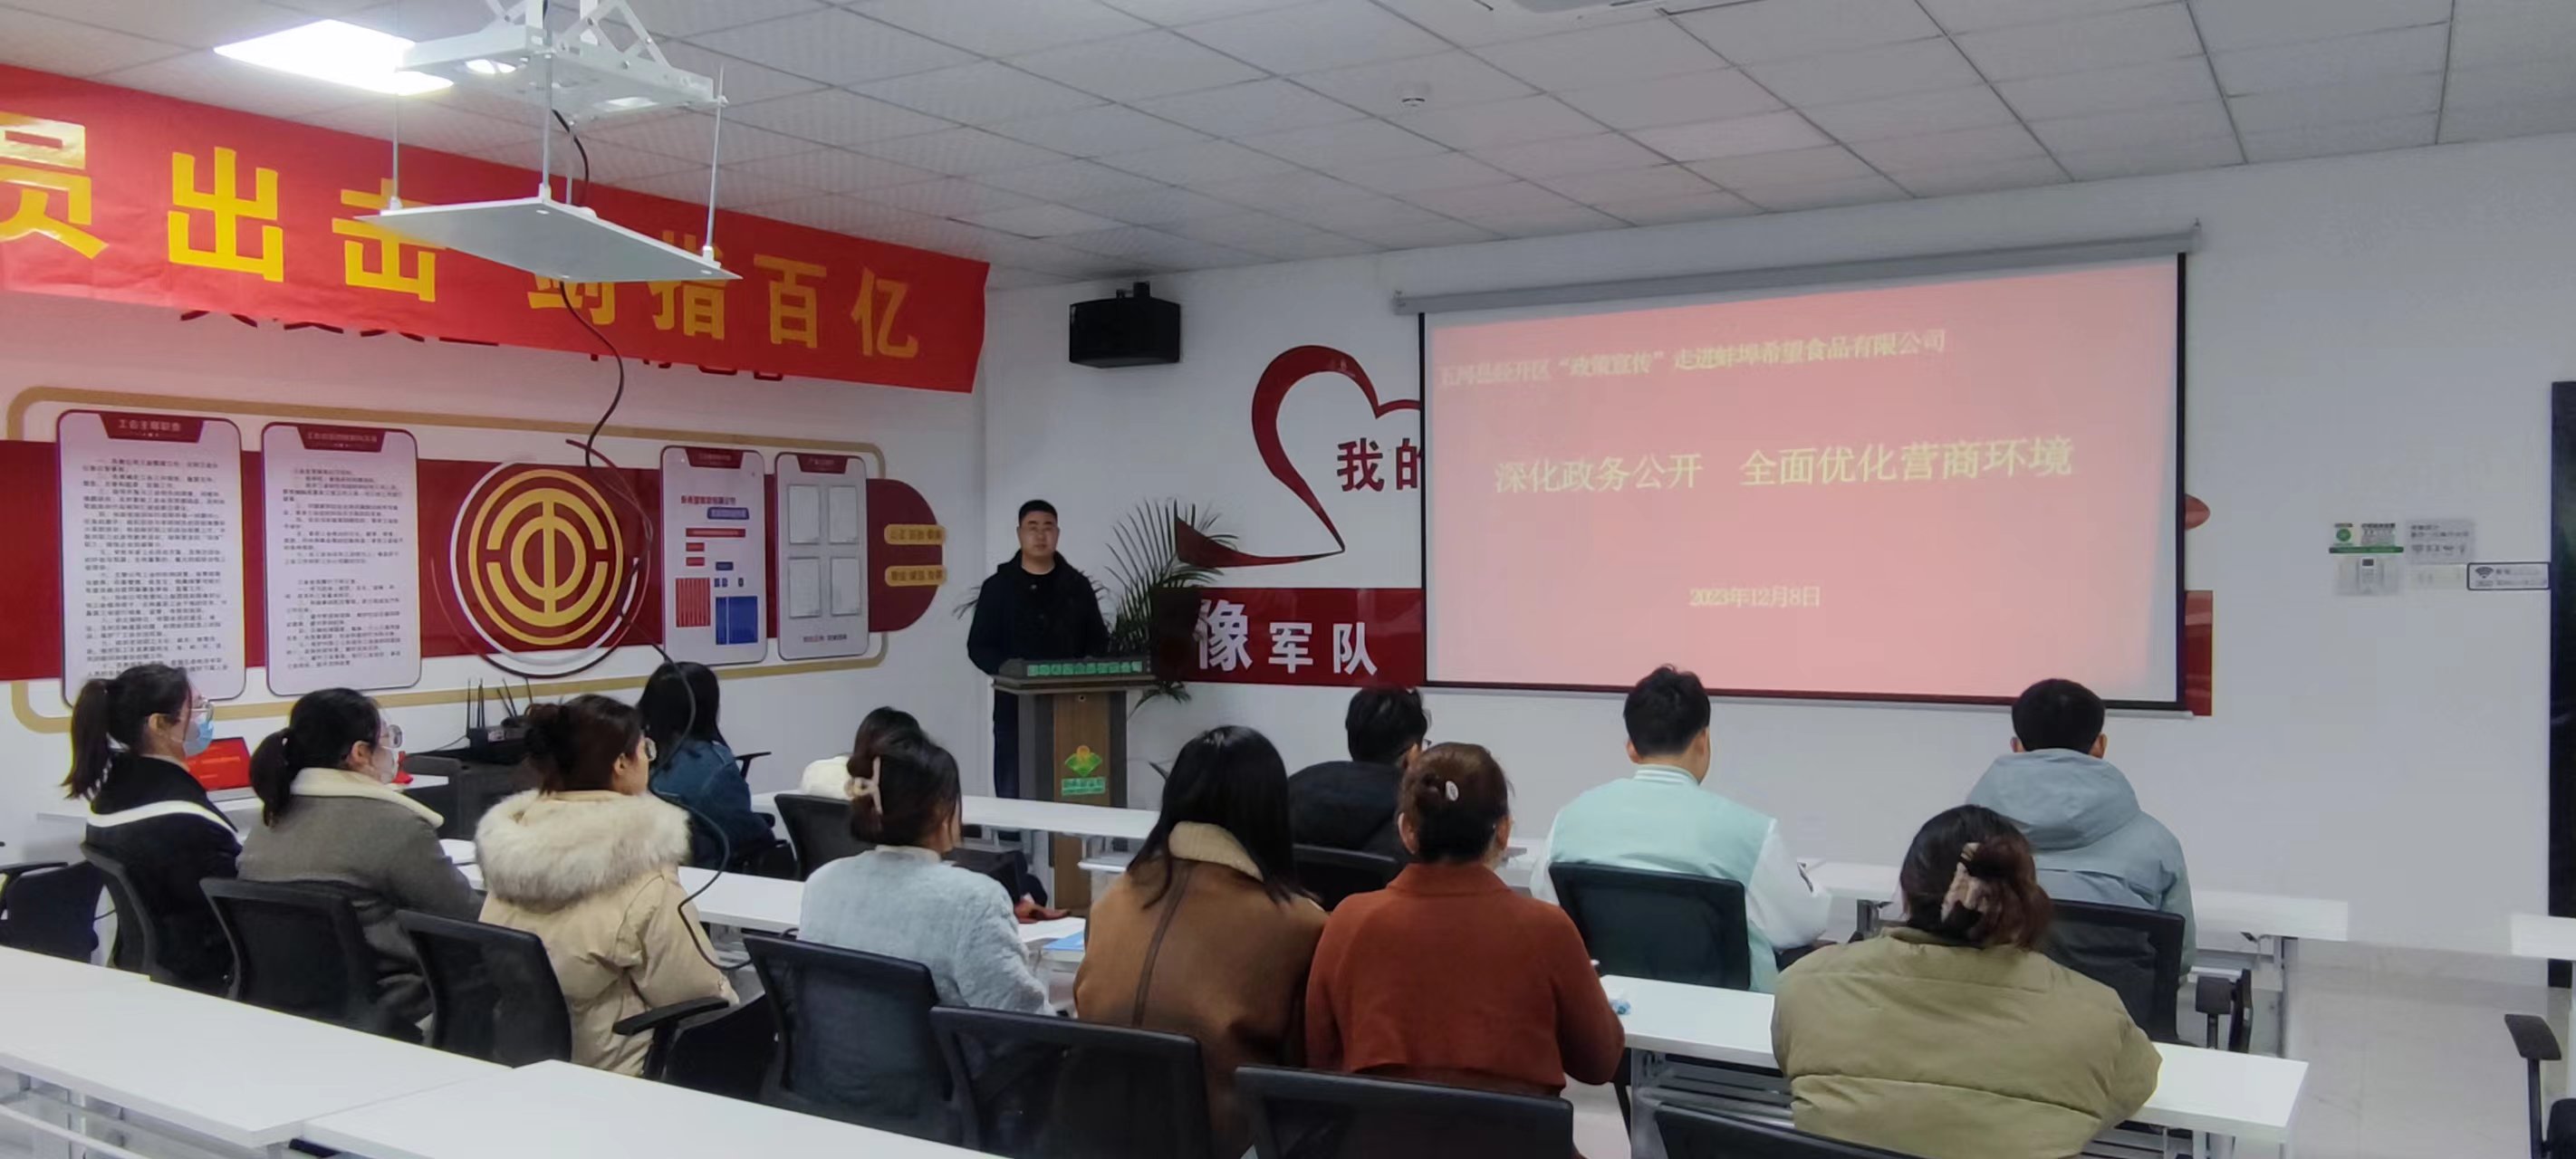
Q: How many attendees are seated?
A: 12